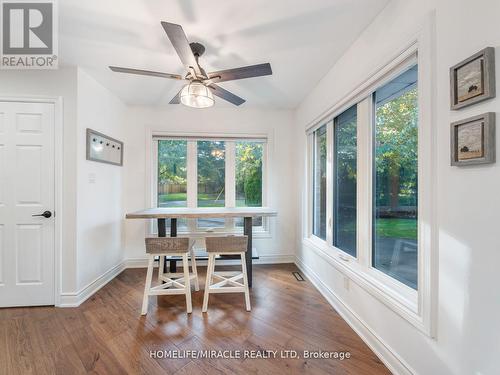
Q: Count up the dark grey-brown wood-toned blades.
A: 5